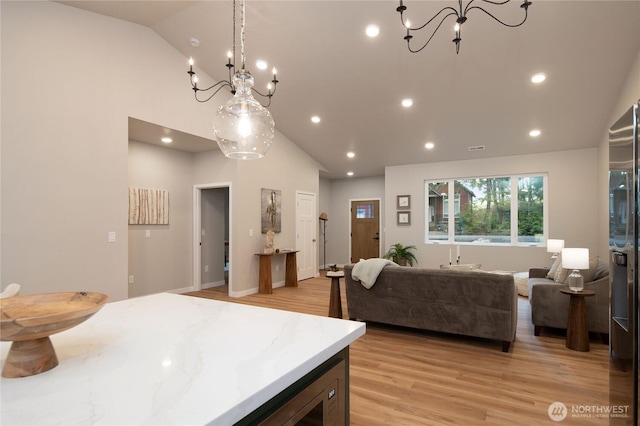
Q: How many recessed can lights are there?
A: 10